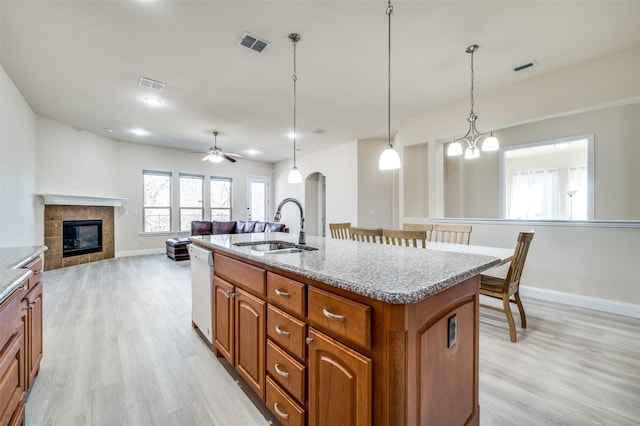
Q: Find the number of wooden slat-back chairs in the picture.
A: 6